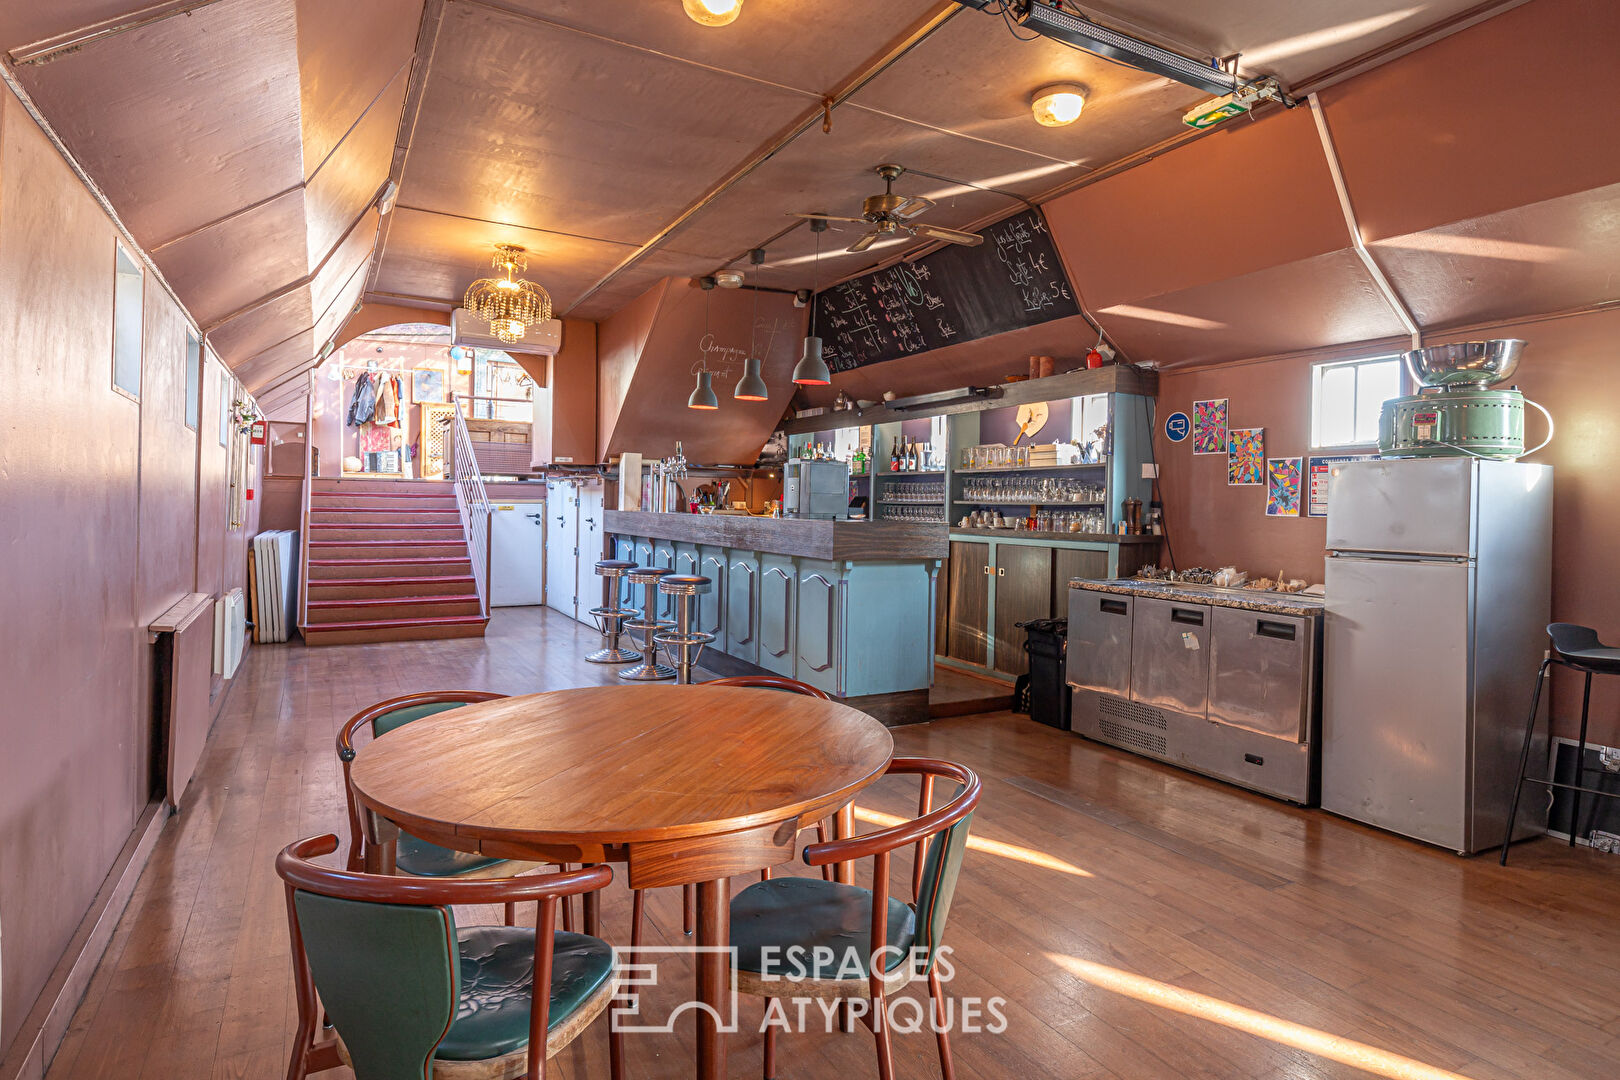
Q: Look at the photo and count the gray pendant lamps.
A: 3